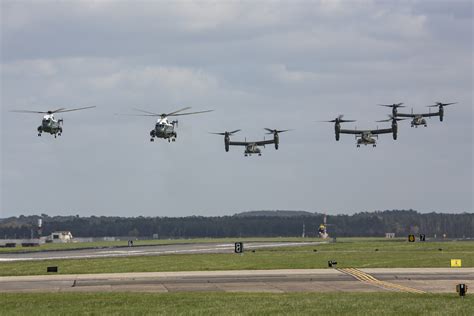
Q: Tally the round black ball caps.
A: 0